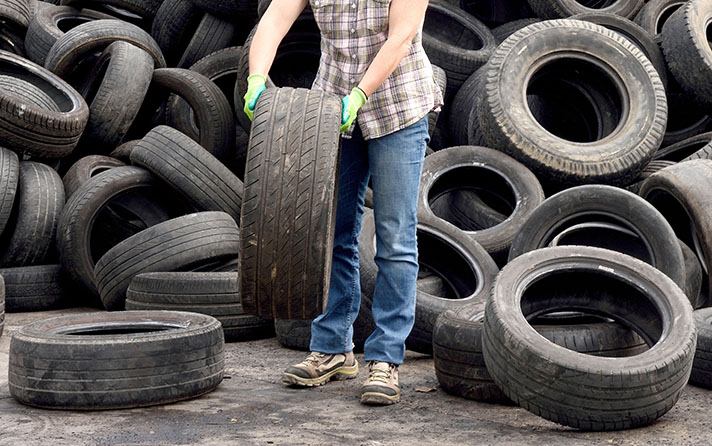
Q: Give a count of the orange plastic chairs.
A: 0